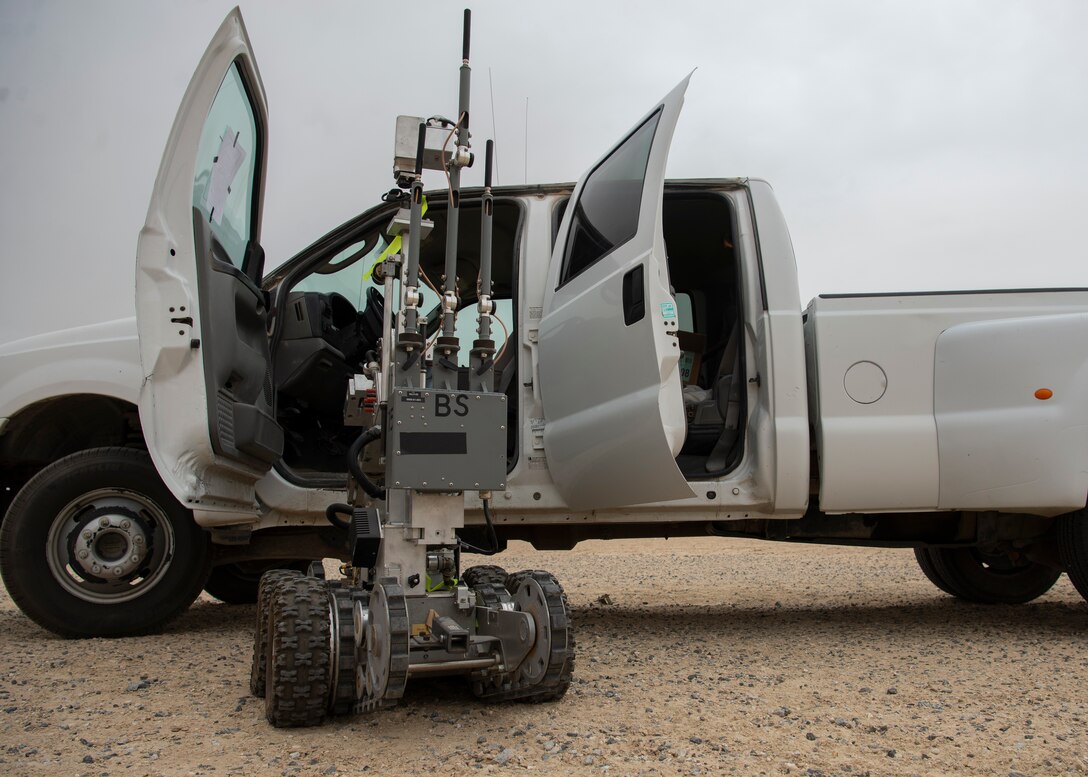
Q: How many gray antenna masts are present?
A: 3